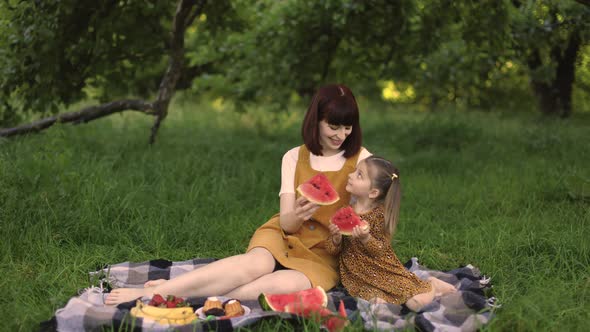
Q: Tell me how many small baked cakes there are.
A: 2